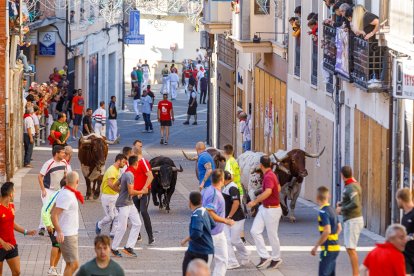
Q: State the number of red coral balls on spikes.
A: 0